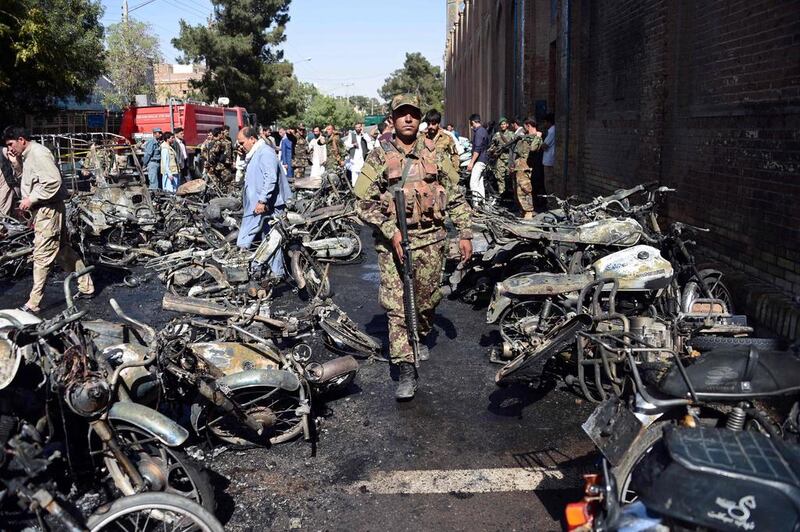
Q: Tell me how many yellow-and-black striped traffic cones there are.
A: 0